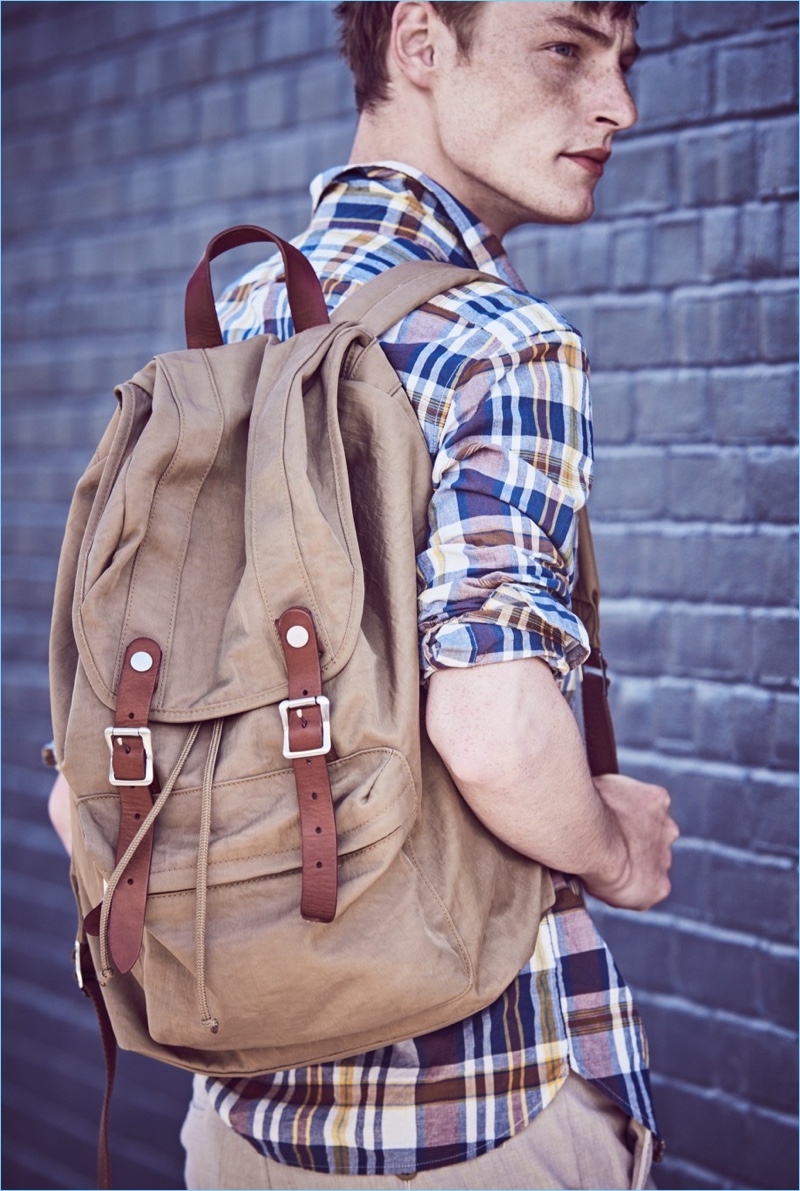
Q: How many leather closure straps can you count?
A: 2